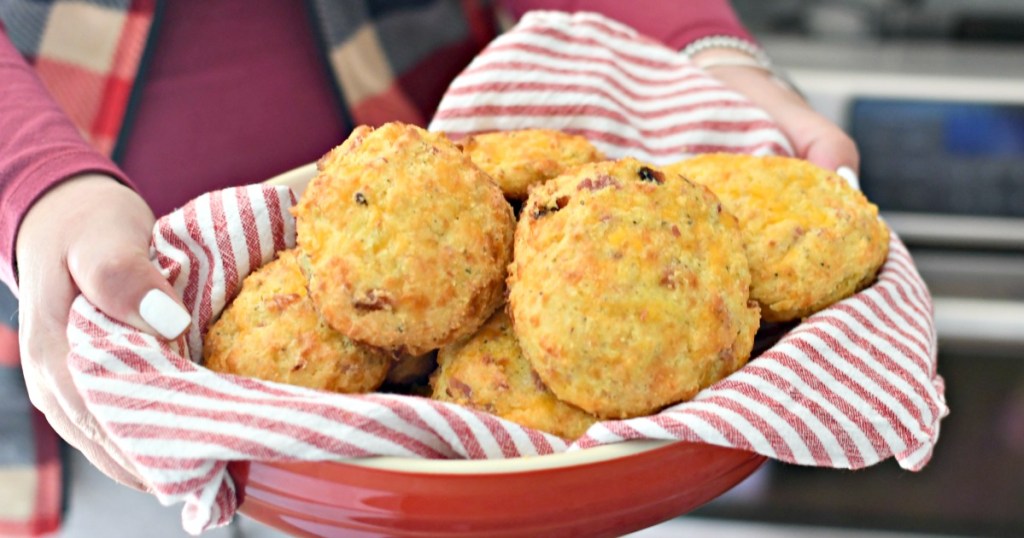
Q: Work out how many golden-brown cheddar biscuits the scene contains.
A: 6